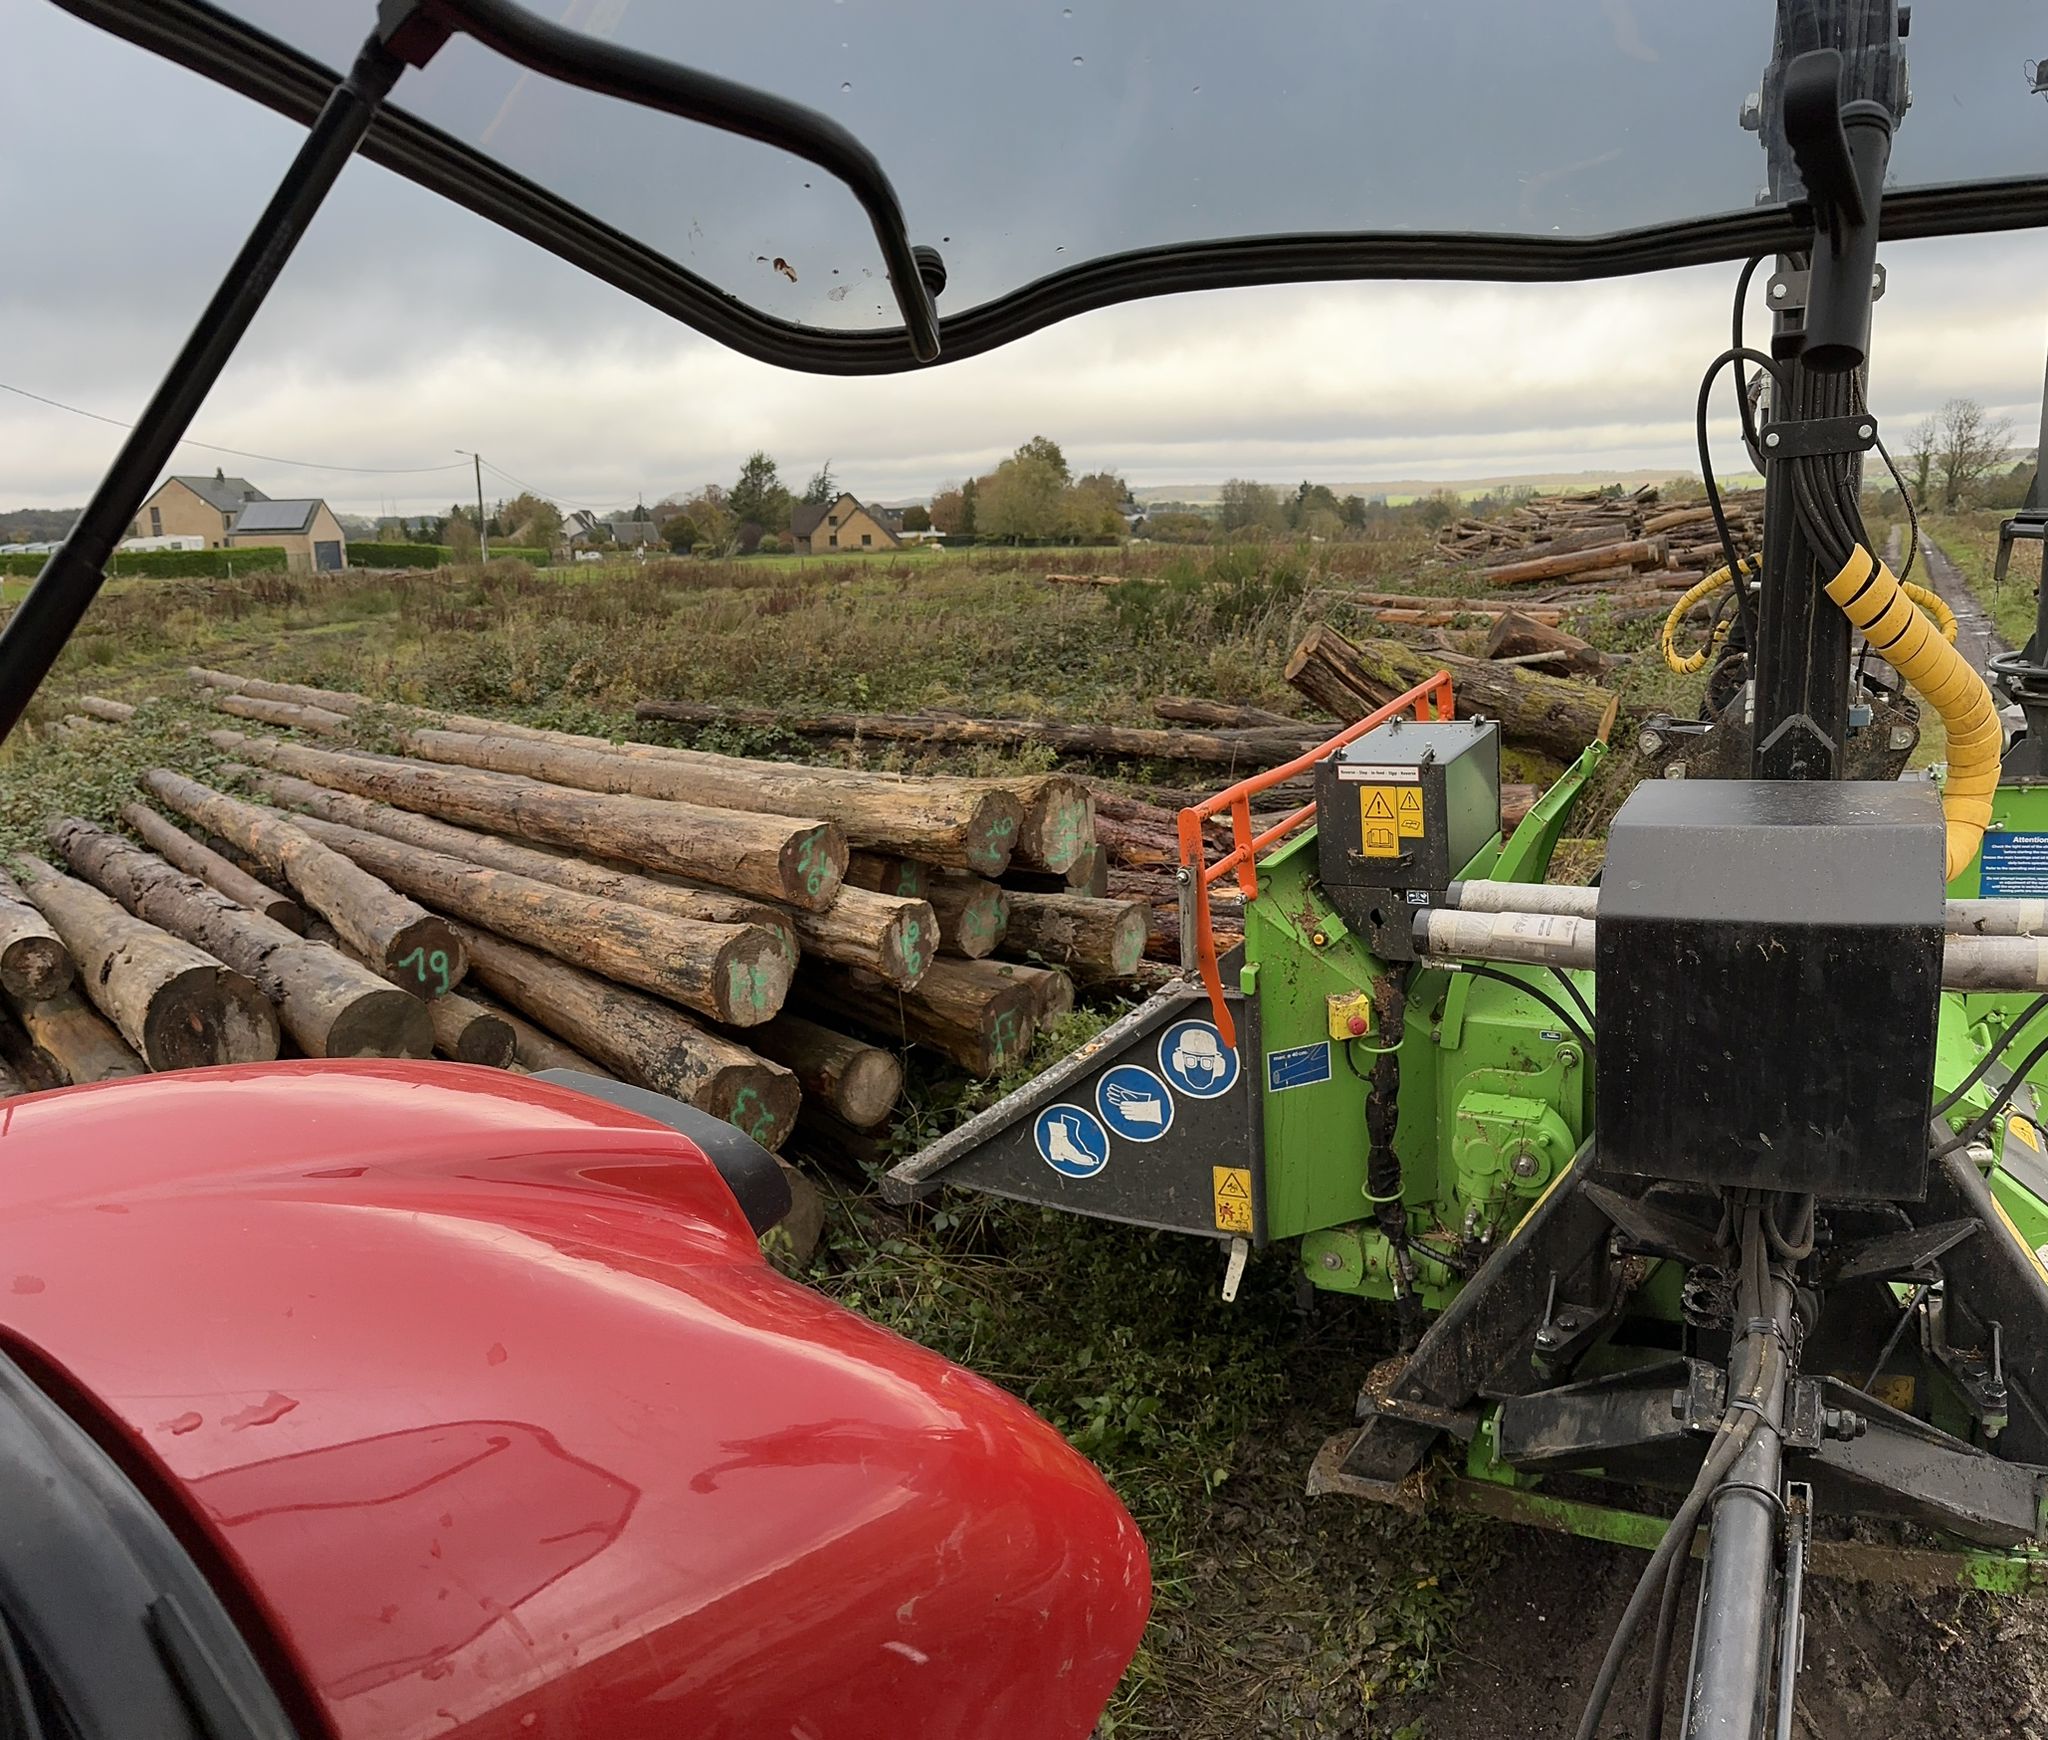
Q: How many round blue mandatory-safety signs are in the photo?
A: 3